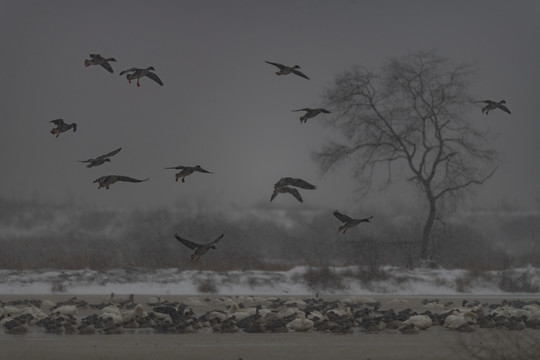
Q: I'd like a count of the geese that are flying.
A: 13